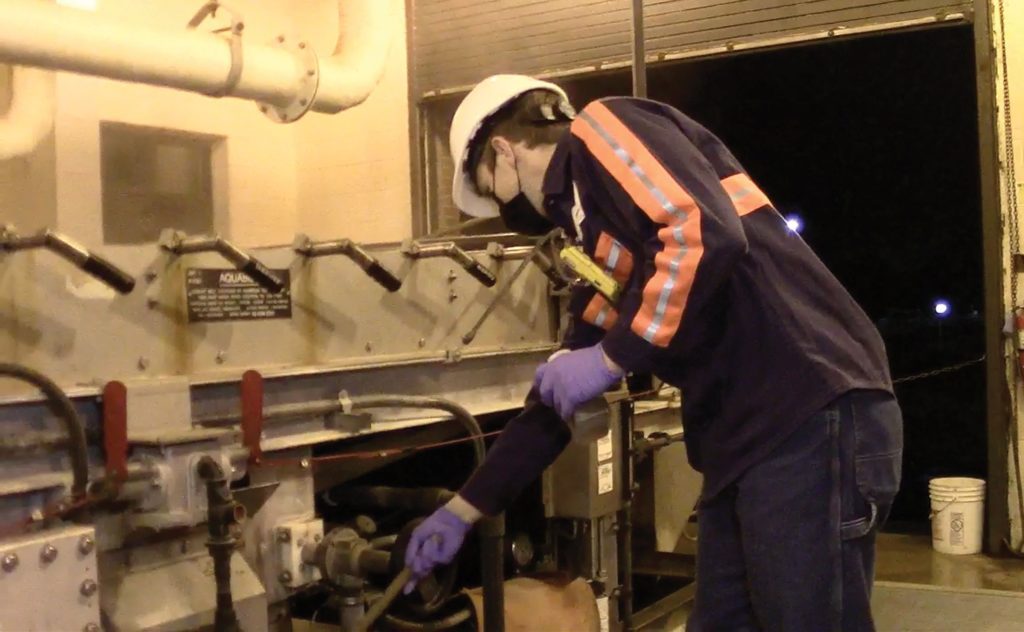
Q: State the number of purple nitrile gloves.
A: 2